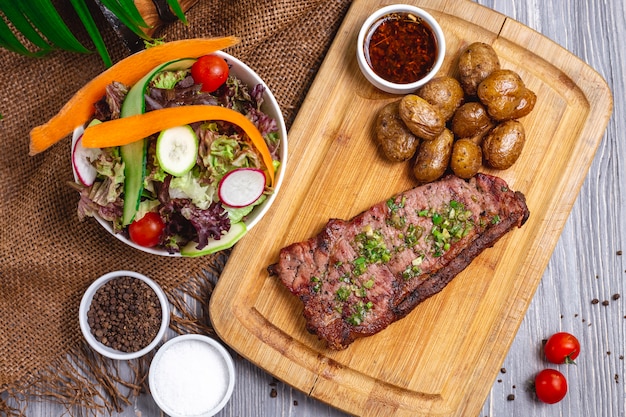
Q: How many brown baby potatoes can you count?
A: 9